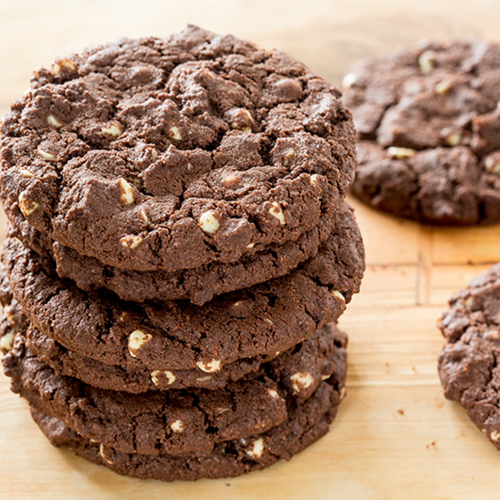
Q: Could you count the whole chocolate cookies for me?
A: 6